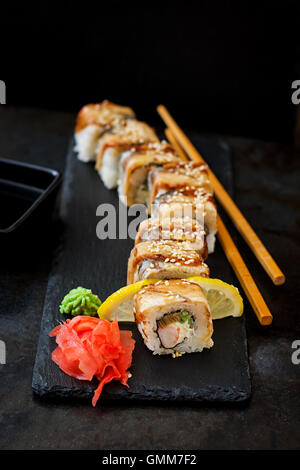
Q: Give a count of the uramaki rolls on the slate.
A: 8